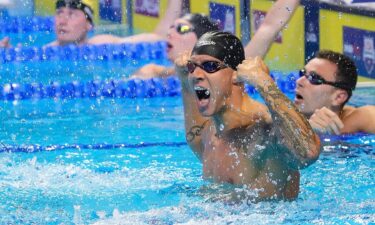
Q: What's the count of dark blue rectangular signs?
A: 3